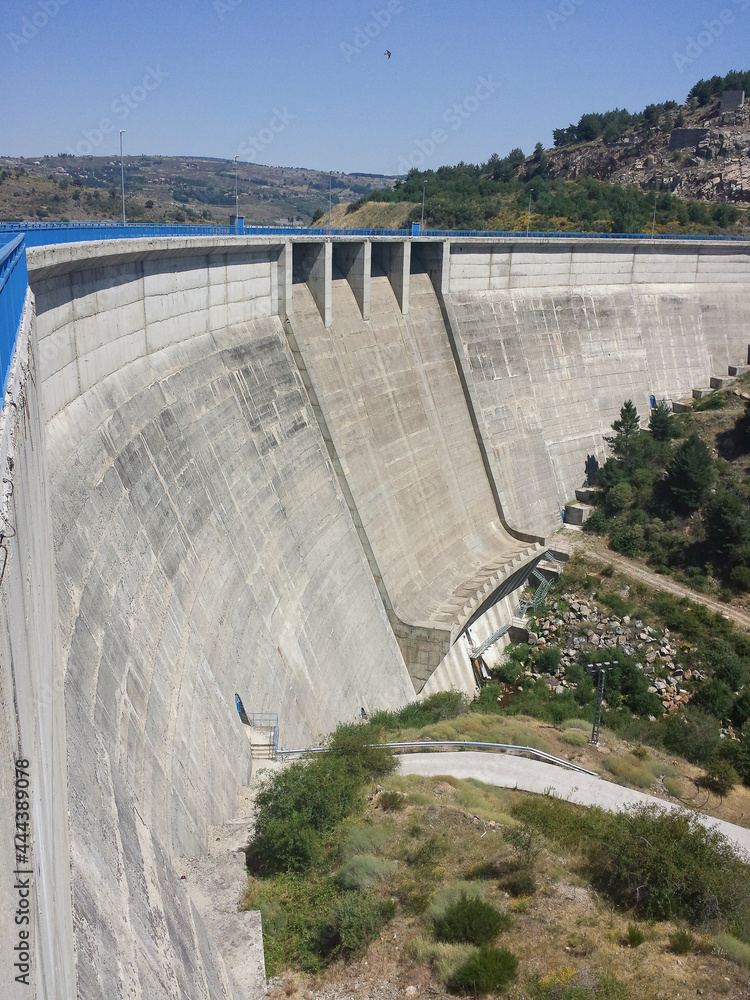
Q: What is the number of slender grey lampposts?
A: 6